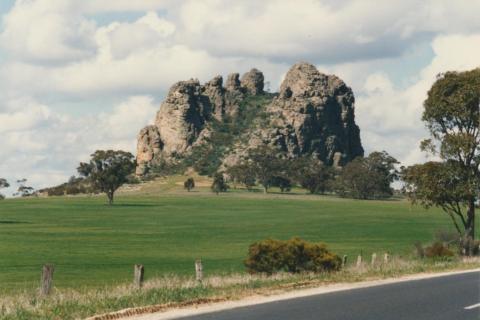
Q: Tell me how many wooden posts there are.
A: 7